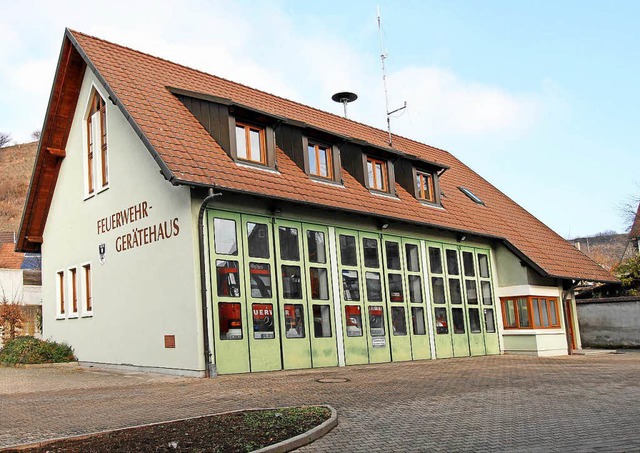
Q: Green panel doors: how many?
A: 12